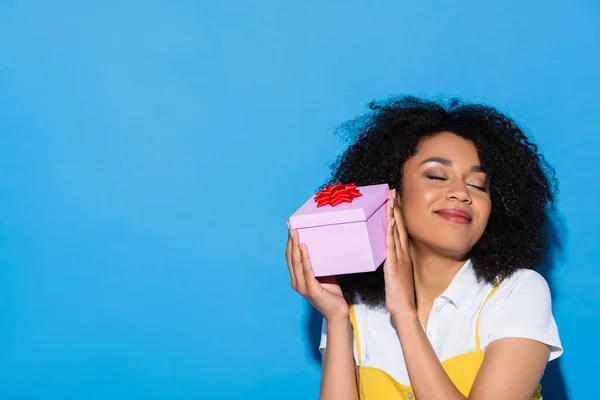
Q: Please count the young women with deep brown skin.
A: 1